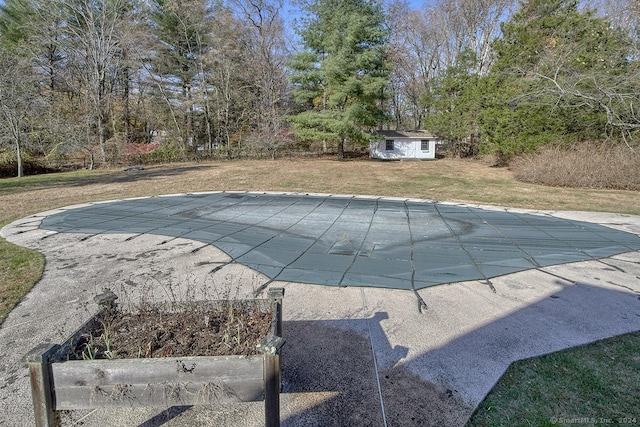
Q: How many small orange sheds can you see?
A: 0